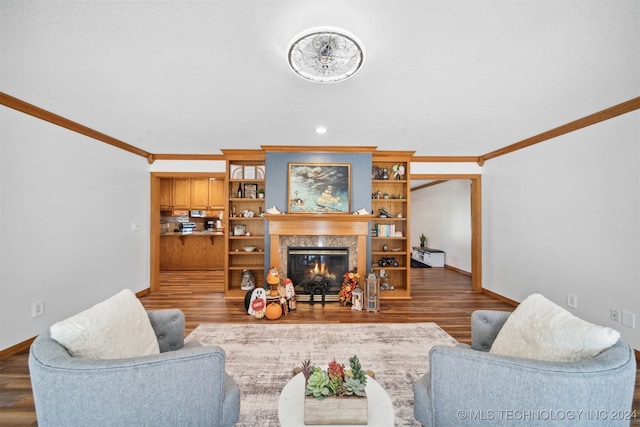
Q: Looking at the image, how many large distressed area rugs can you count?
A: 1